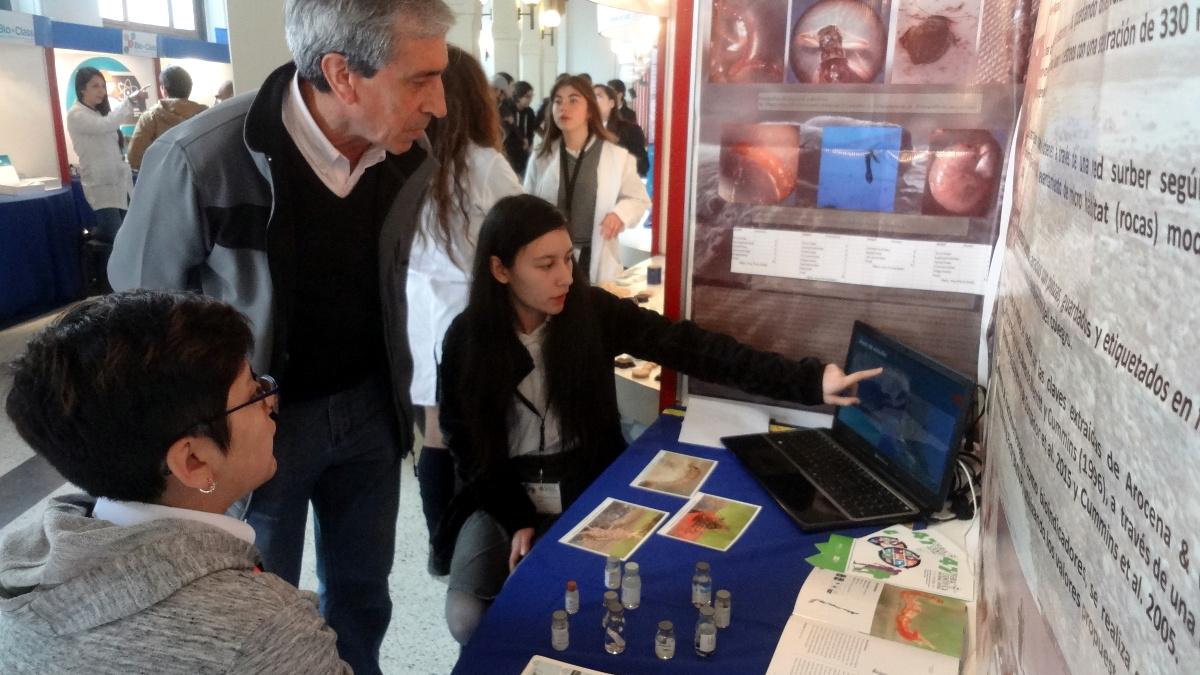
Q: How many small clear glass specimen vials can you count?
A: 10